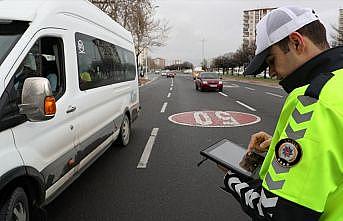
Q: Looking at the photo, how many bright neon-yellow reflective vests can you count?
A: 1